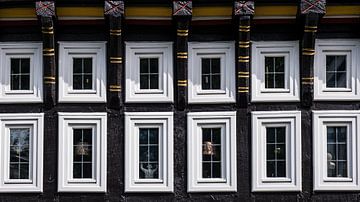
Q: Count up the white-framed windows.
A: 12